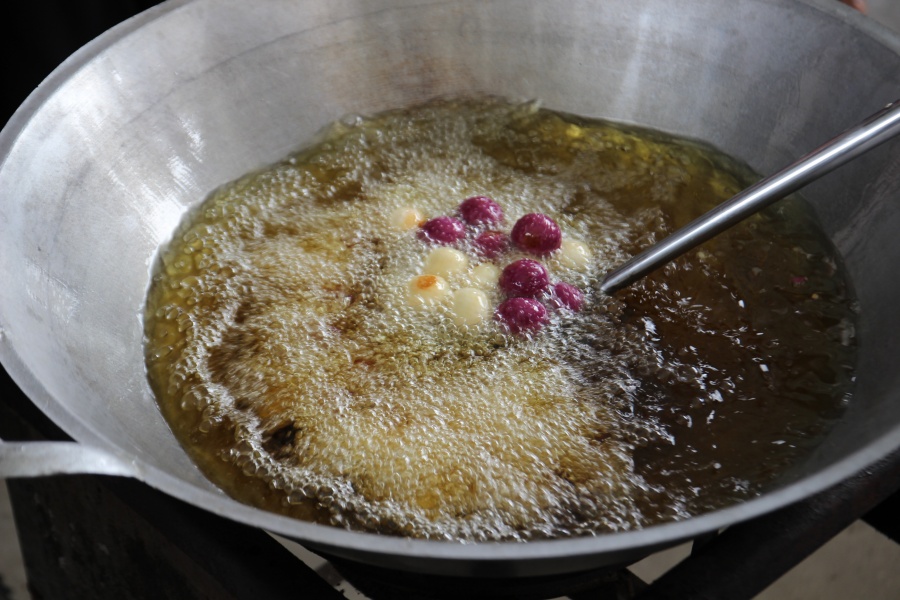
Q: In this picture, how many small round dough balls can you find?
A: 13